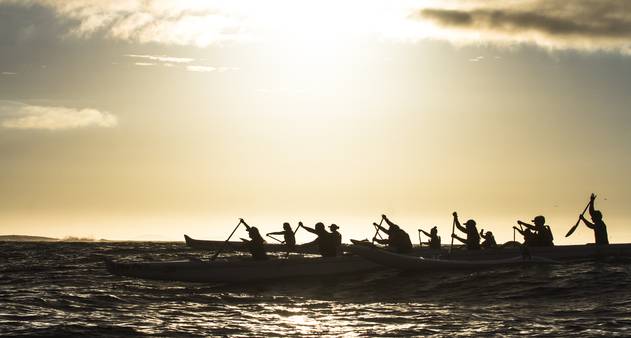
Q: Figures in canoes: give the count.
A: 11